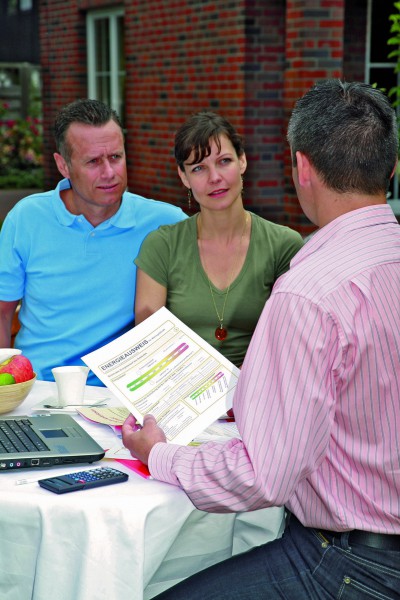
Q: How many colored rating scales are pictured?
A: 2